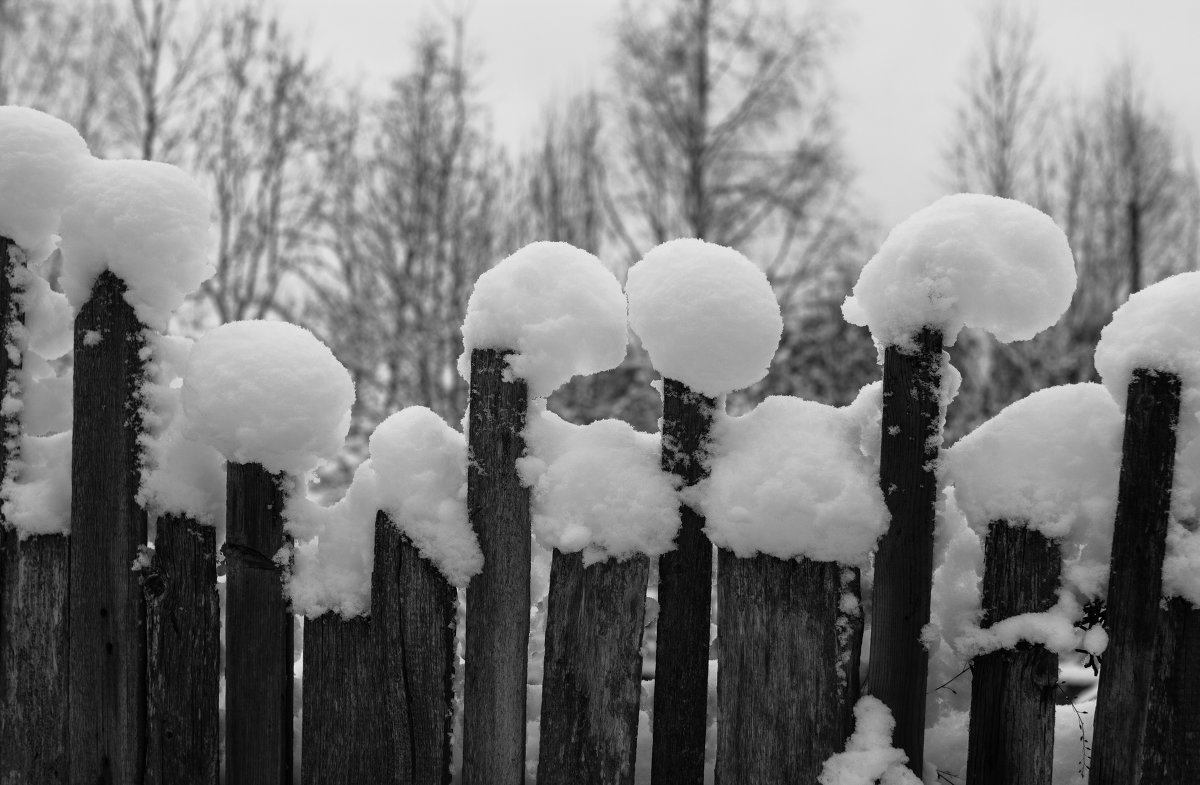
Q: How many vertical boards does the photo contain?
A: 15